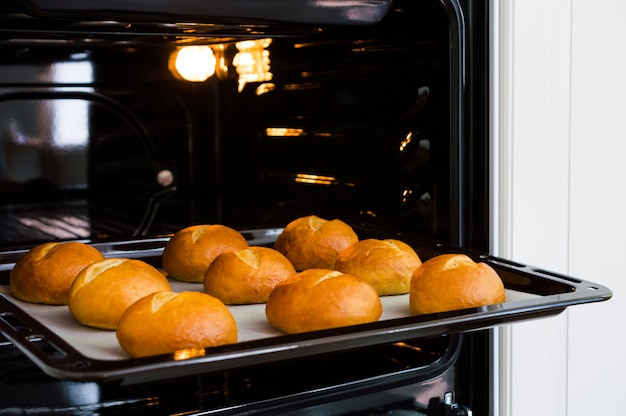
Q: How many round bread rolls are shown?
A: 9